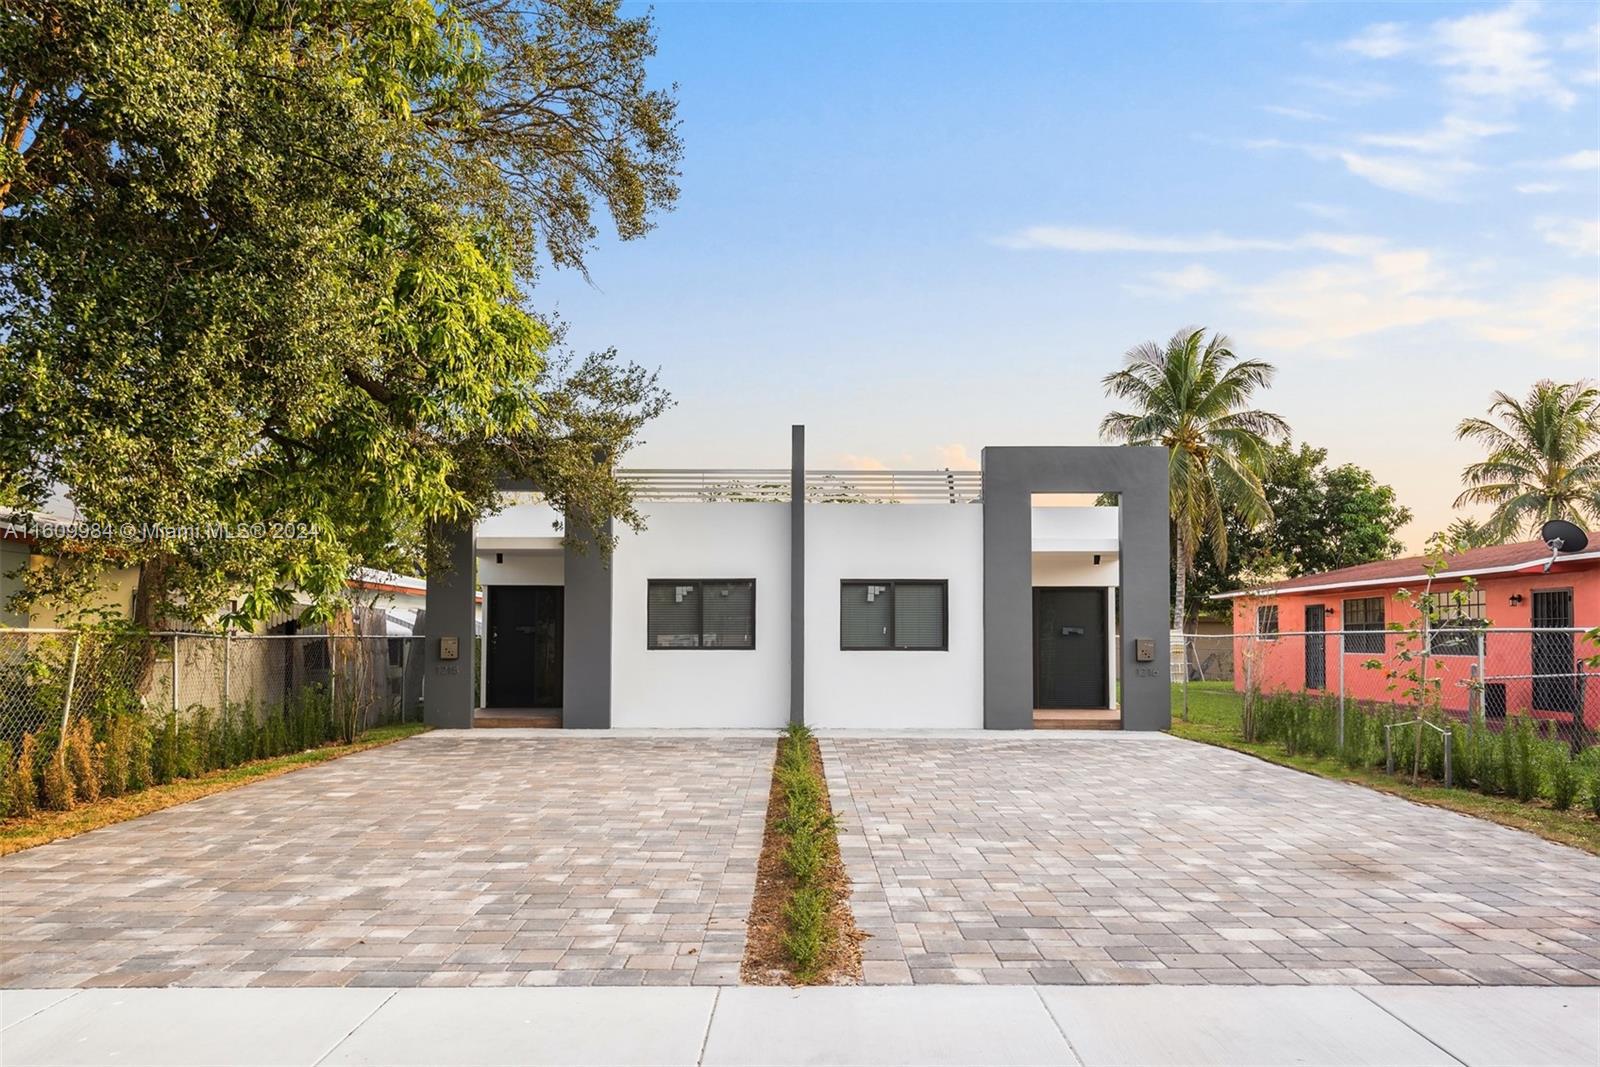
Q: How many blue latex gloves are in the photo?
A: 0